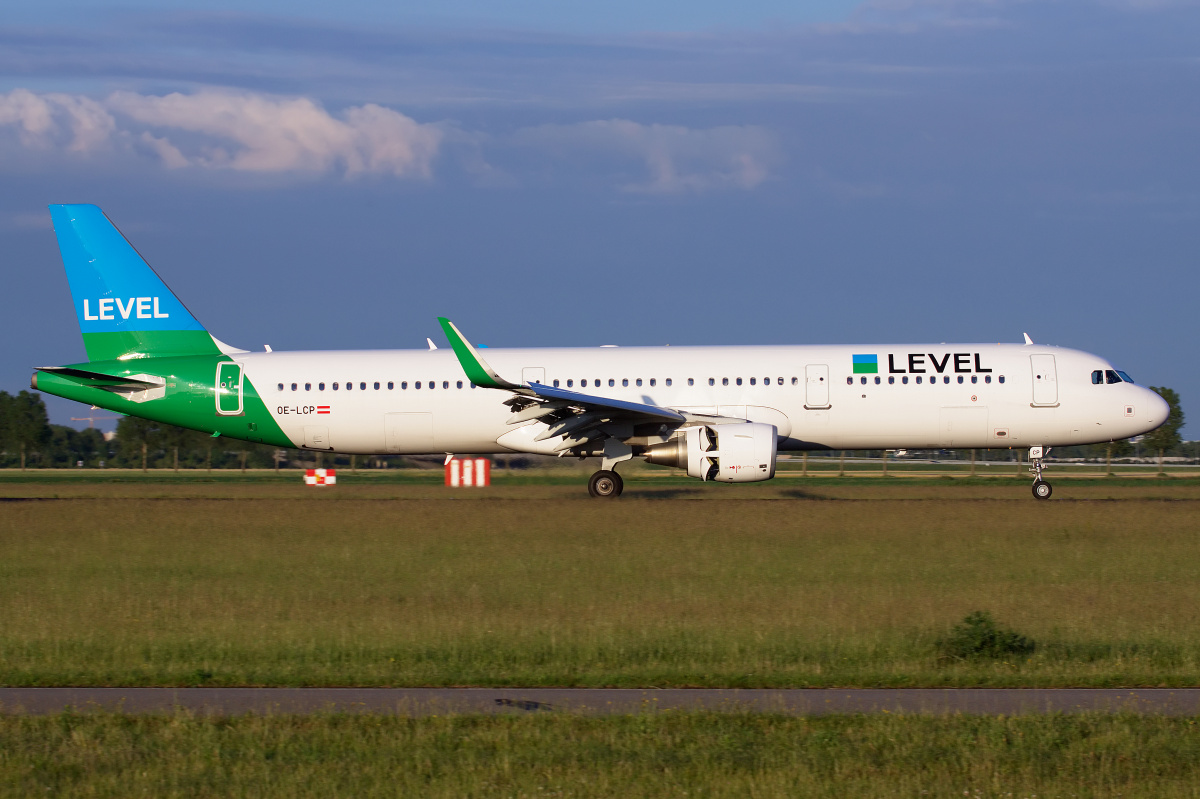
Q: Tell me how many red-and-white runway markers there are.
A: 2